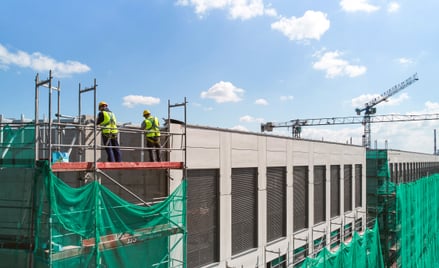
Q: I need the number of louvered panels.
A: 8